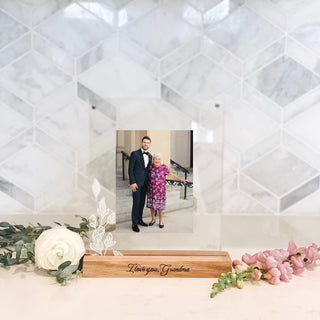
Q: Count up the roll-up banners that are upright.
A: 0